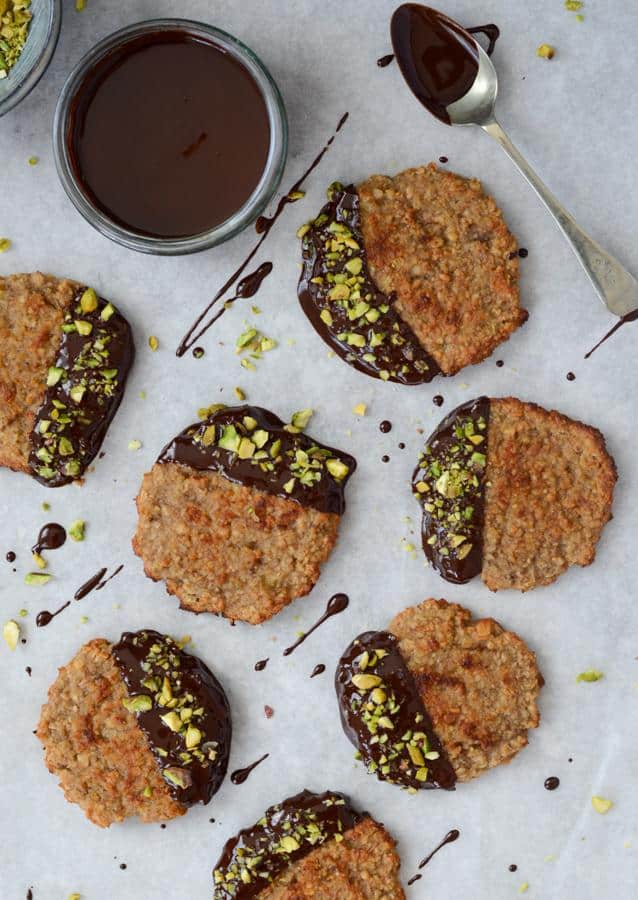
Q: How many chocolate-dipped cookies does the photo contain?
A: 7